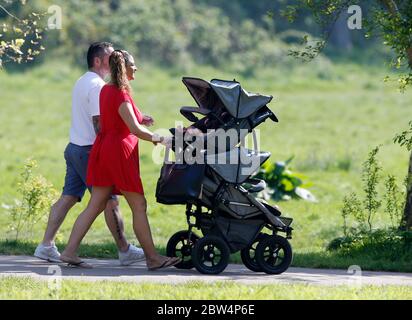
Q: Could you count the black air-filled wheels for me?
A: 4